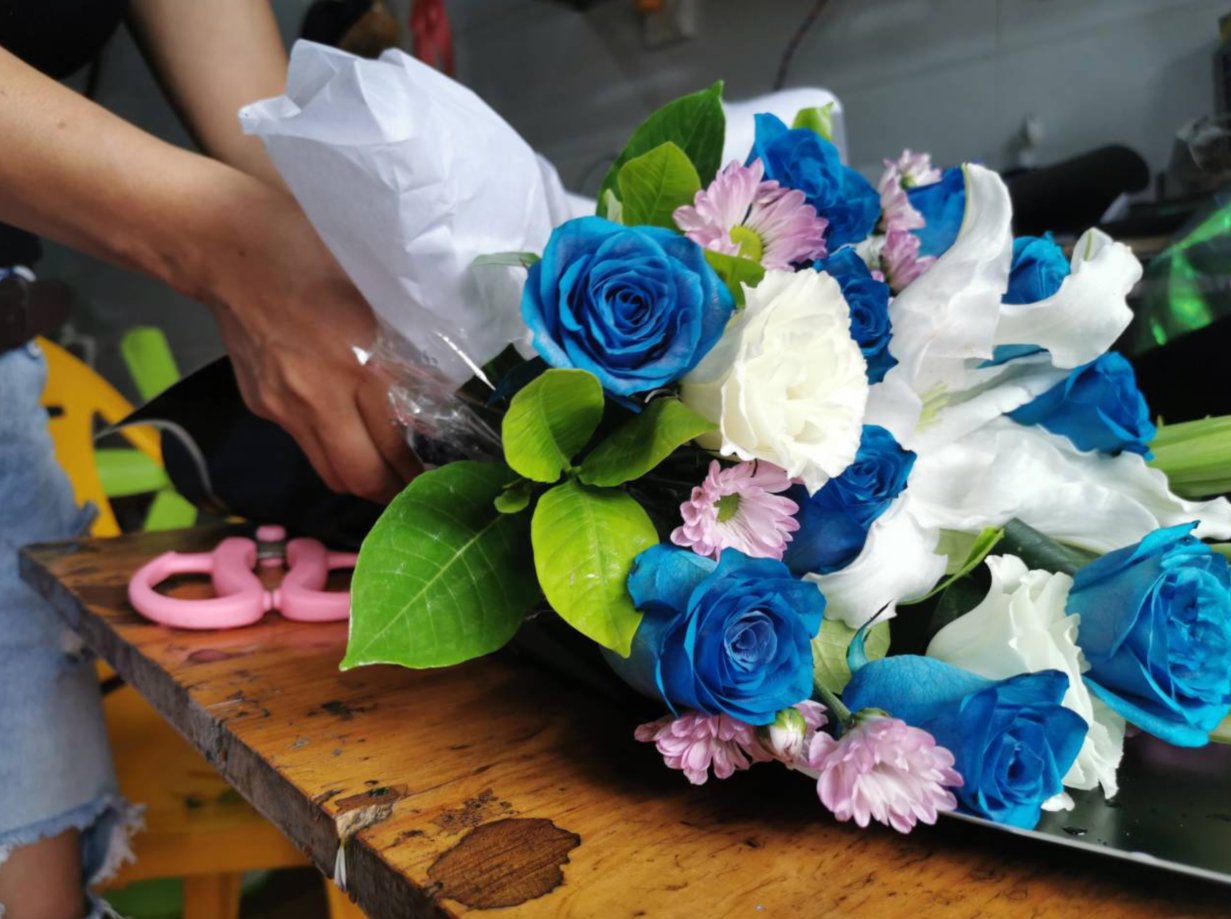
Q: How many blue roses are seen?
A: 10